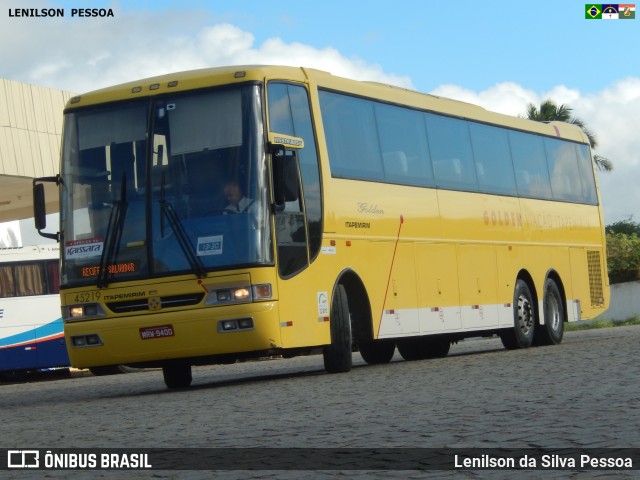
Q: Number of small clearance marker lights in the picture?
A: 5